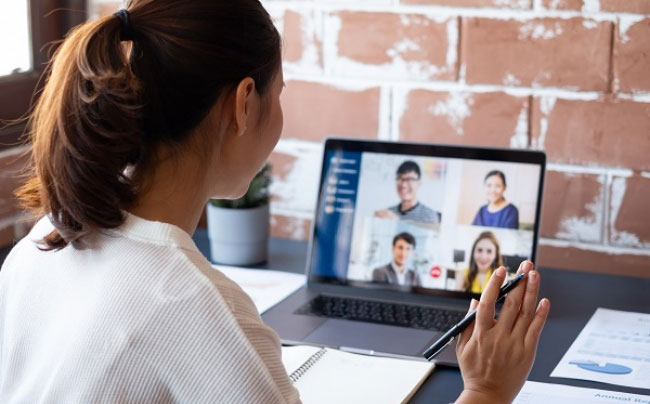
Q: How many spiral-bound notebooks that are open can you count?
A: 1